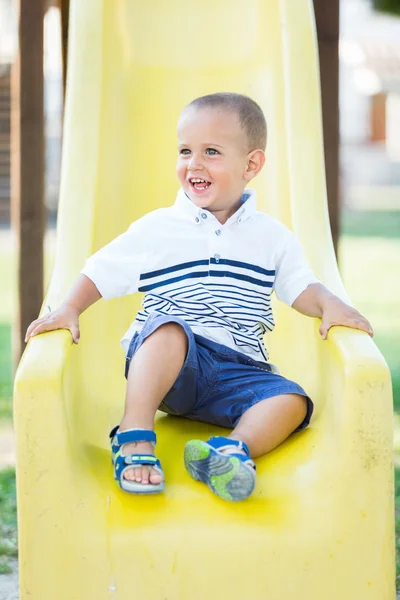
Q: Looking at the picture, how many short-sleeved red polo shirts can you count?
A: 0